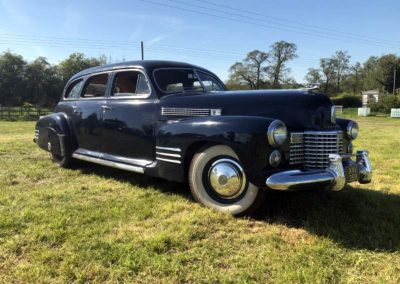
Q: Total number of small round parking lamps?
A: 2